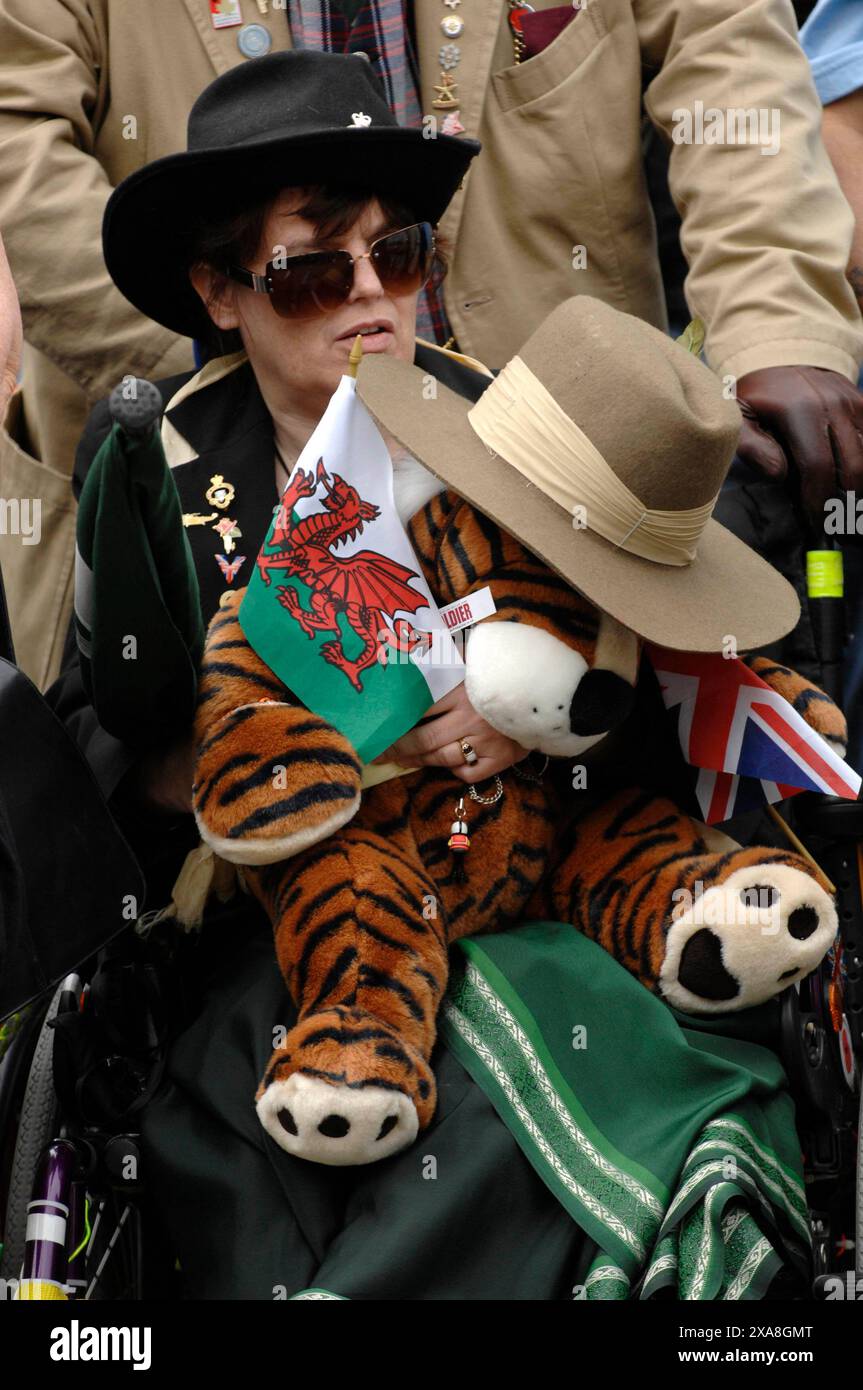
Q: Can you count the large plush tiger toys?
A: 1